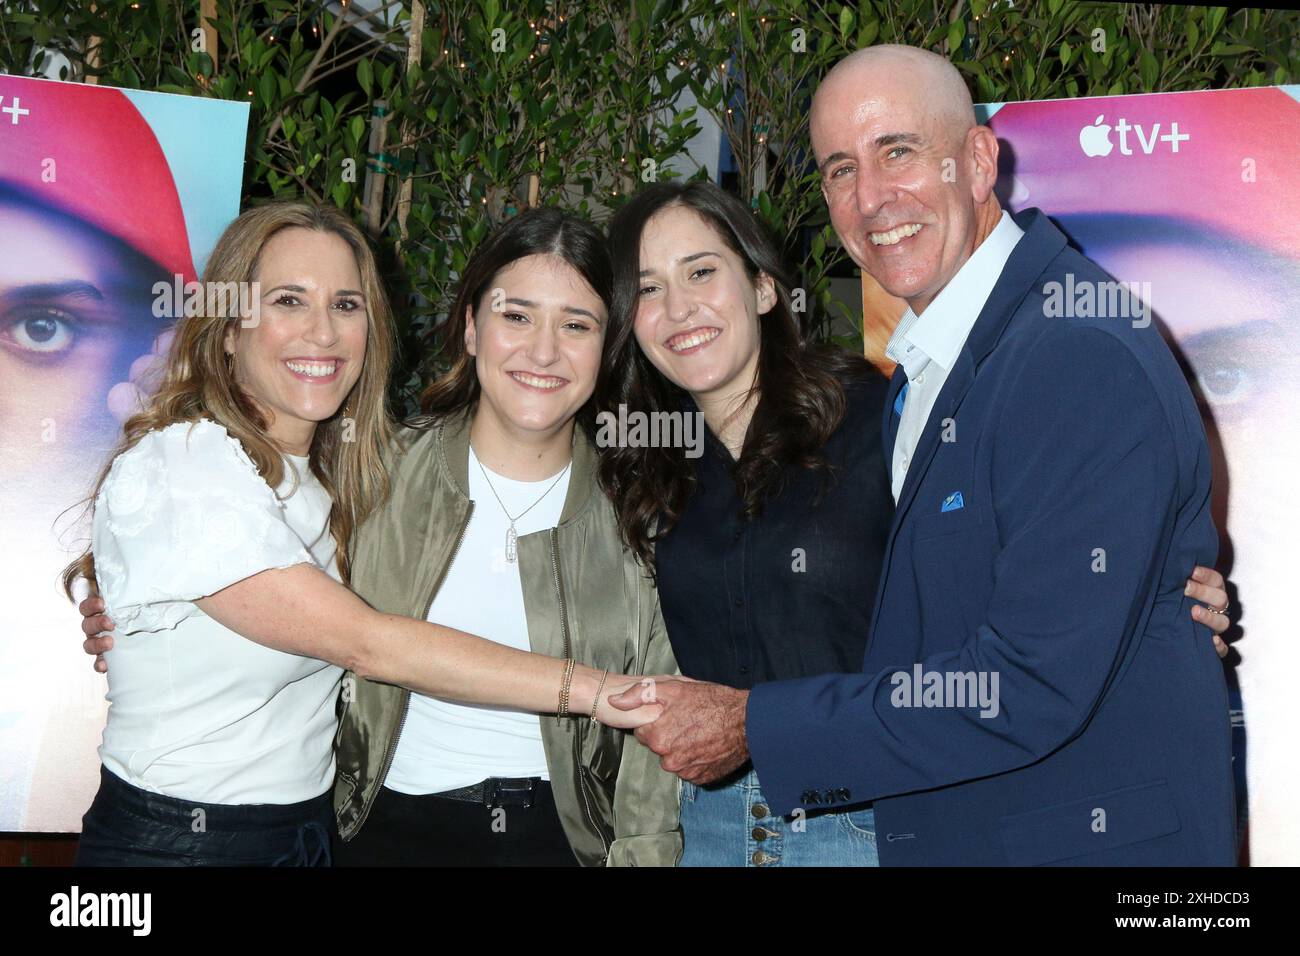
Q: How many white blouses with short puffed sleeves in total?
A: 1